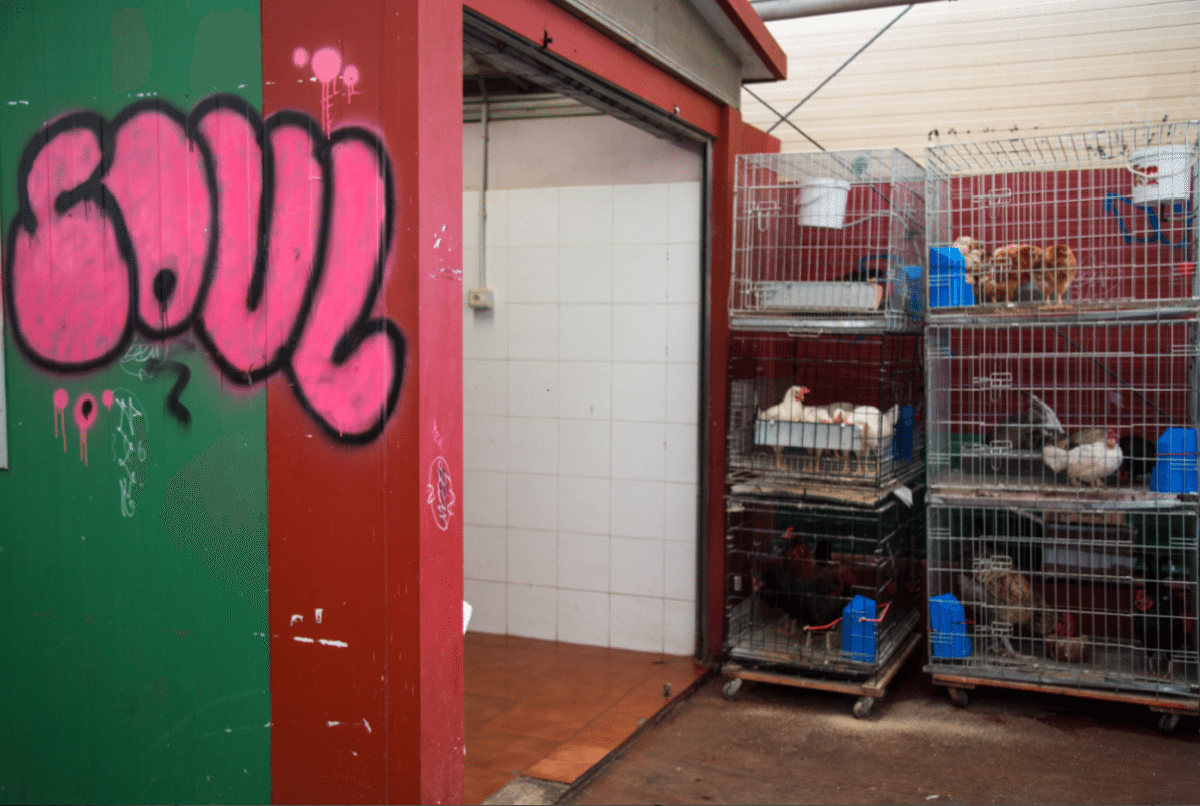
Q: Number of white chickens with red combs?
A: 5